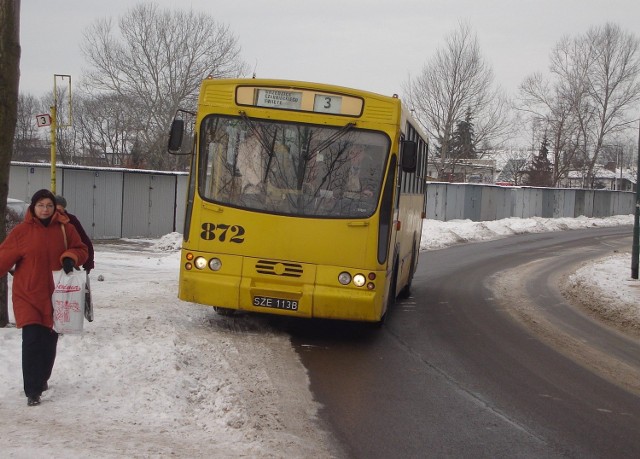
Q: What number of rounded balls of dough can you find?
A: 0